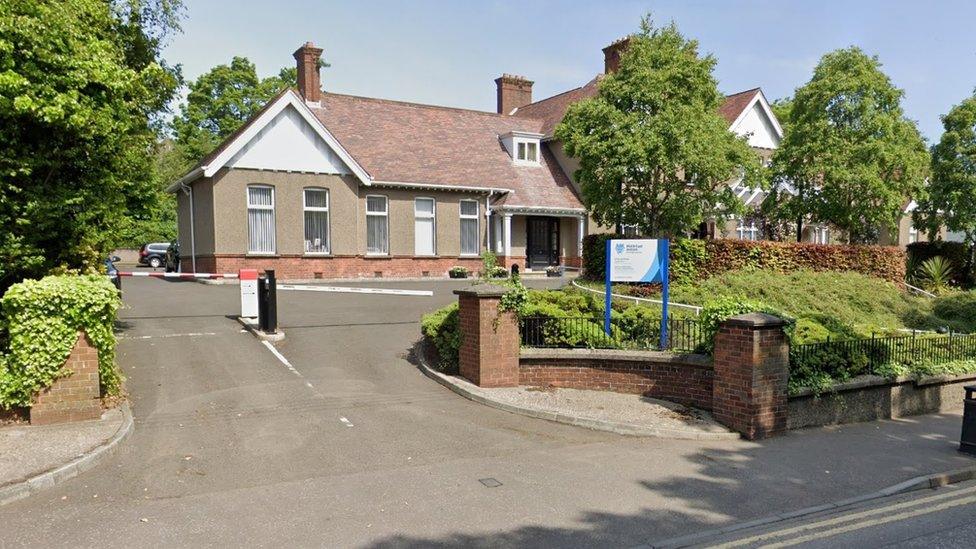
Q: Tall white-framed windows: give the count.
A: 5